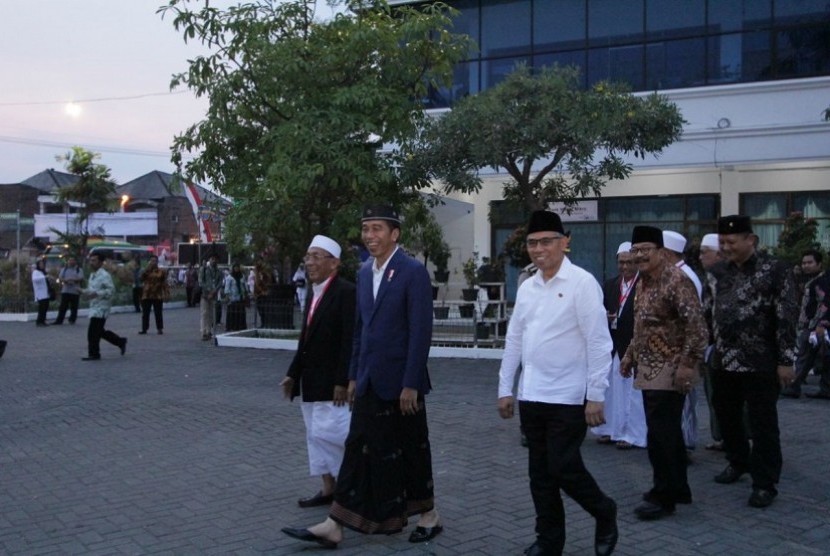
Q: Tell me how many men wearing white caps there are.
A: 4